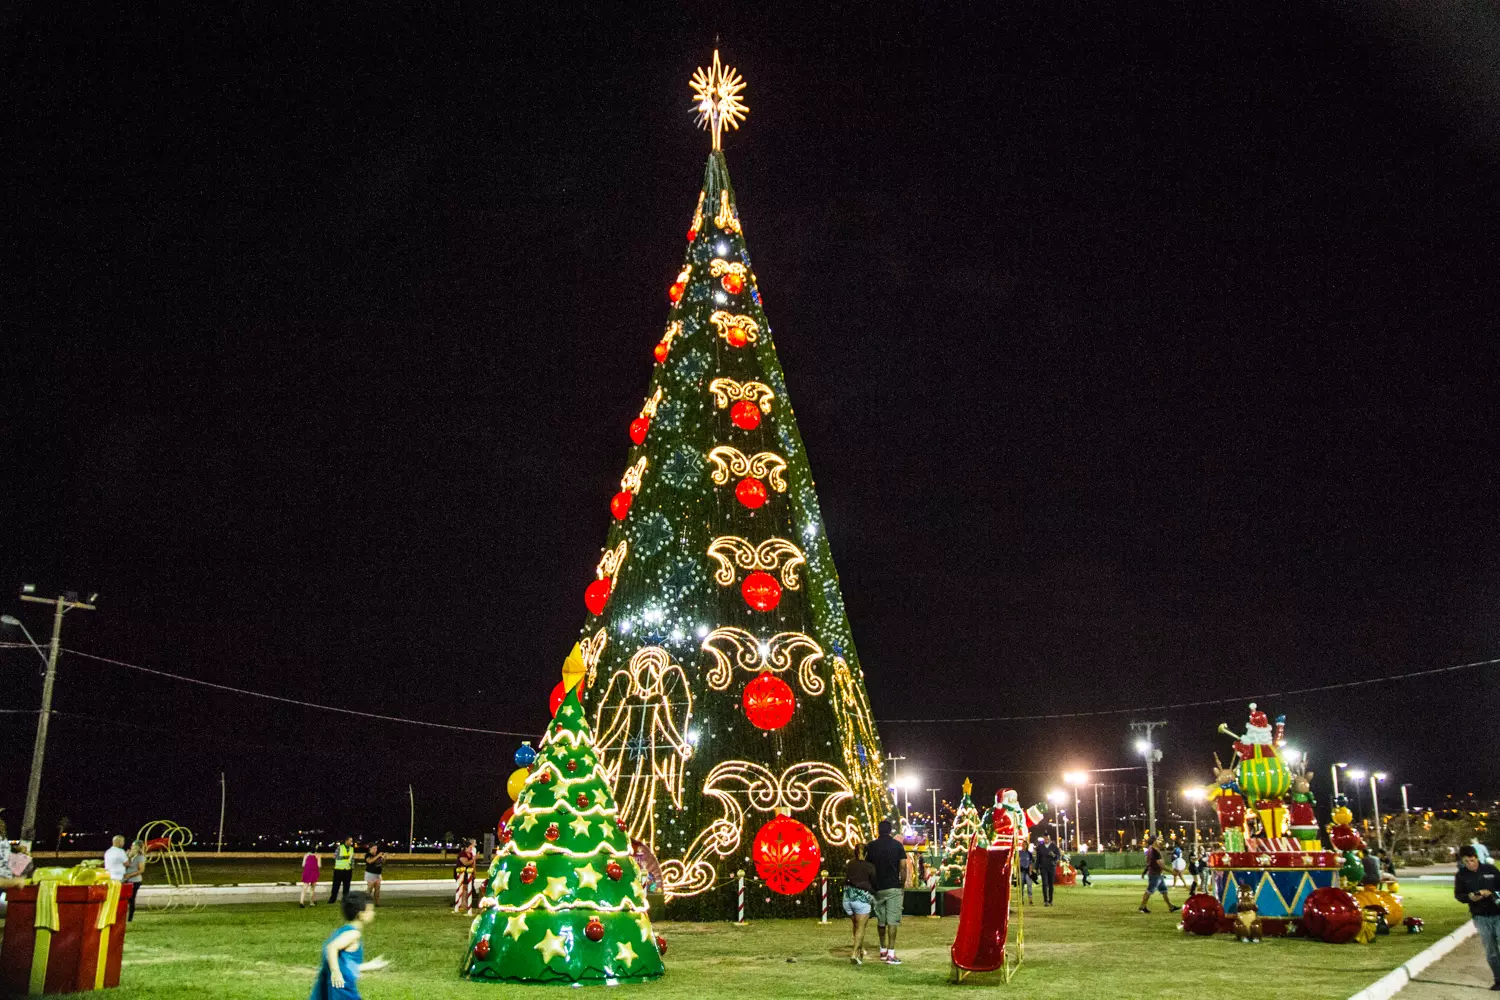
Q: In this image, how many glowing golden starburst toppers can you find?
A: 1